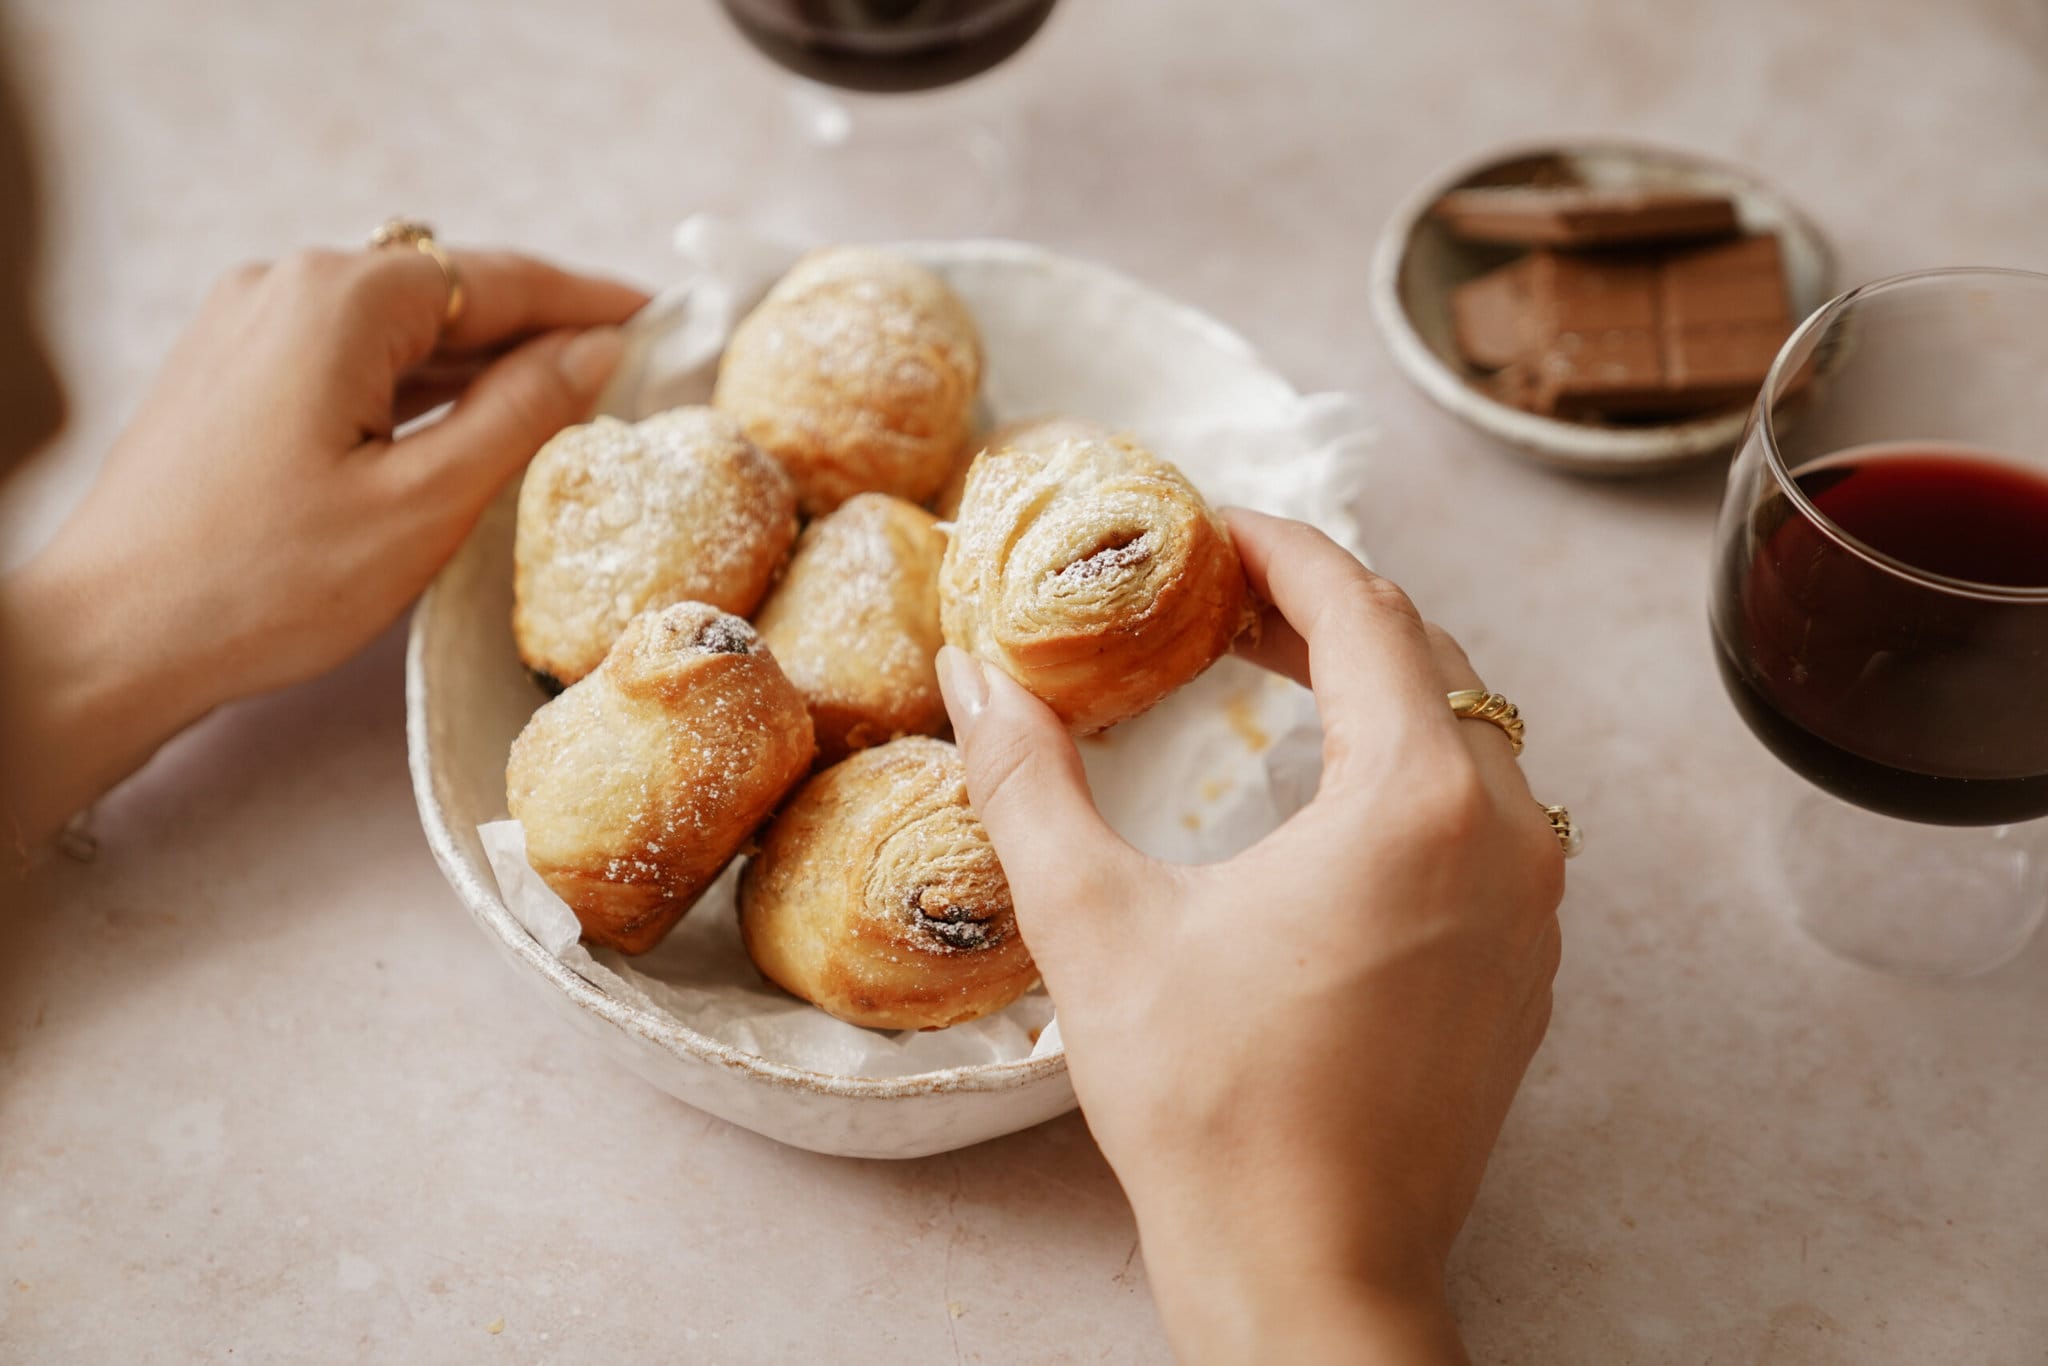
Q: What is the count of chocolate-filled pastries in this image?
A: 7